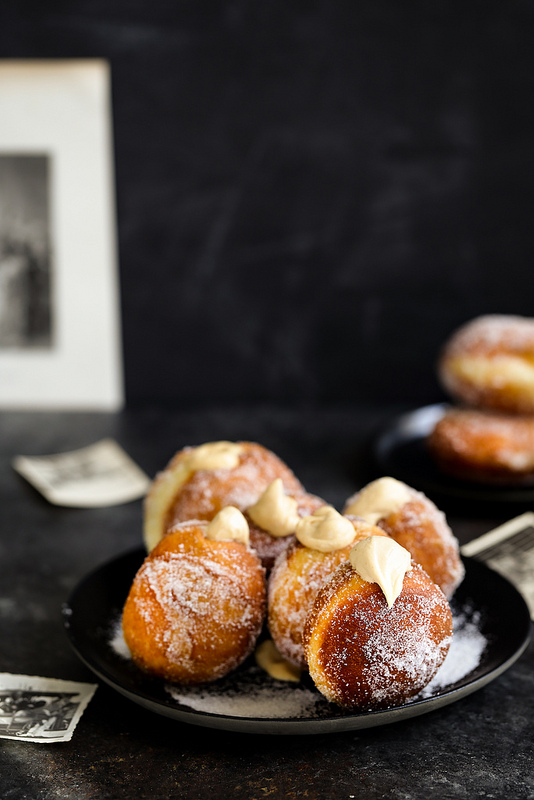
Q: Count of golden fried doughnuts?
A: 8